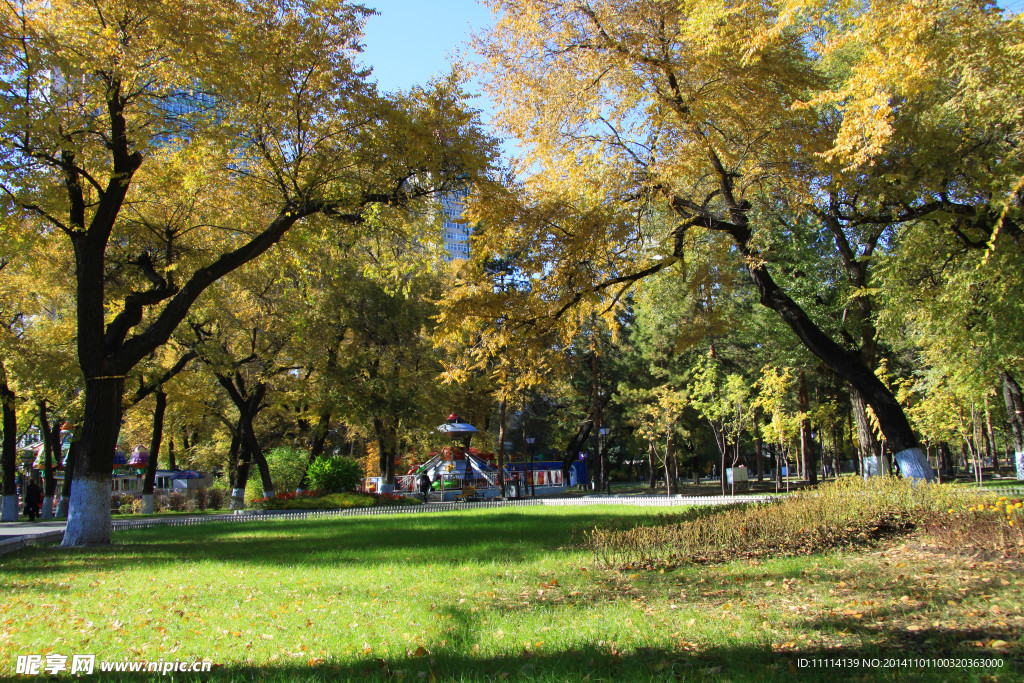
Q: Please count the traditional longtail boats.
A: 0